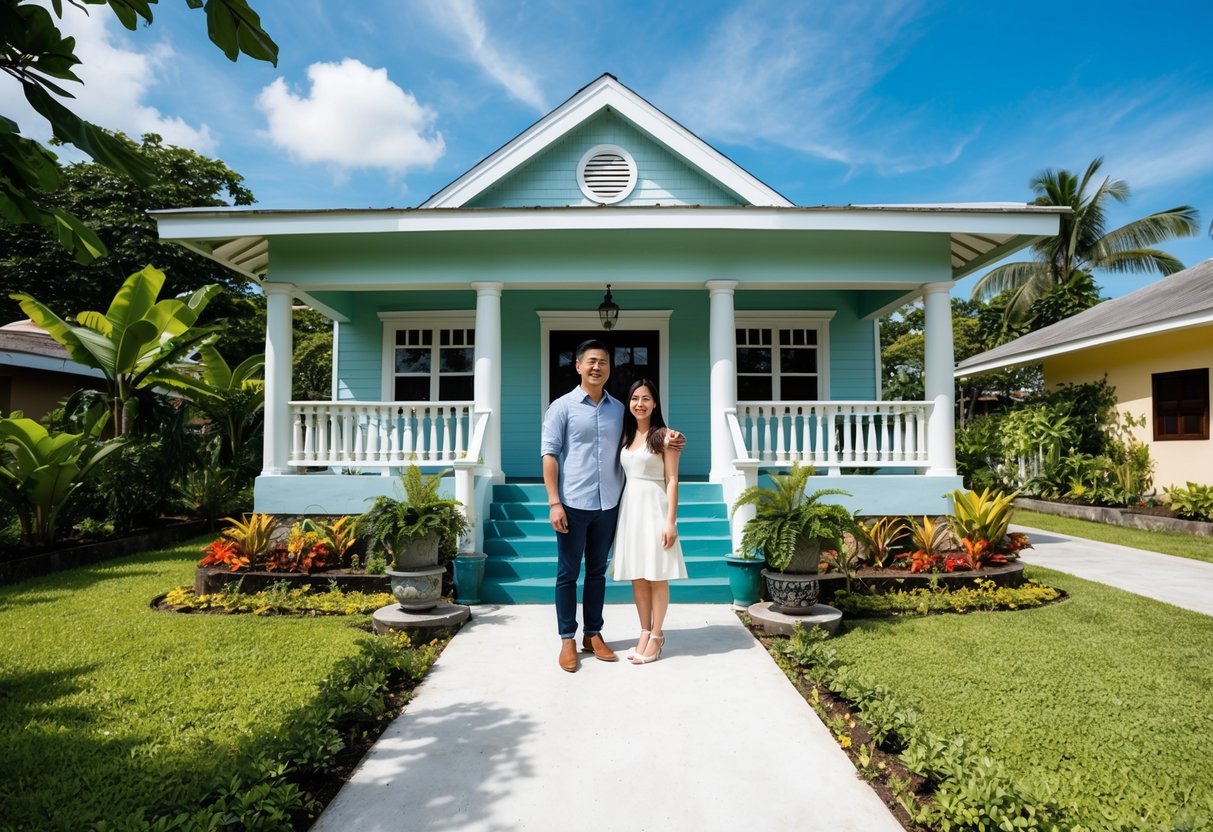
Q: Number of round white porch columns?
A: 4